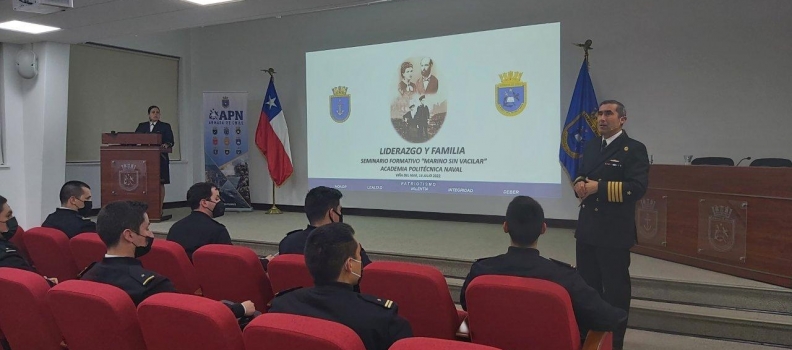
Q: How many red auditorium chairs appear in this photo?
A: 13